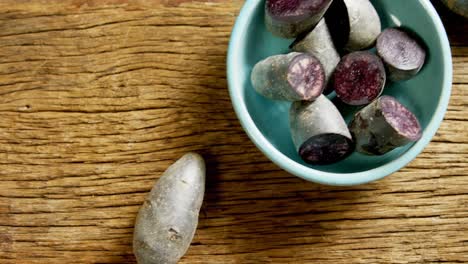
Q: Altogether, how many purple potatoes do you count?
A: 9